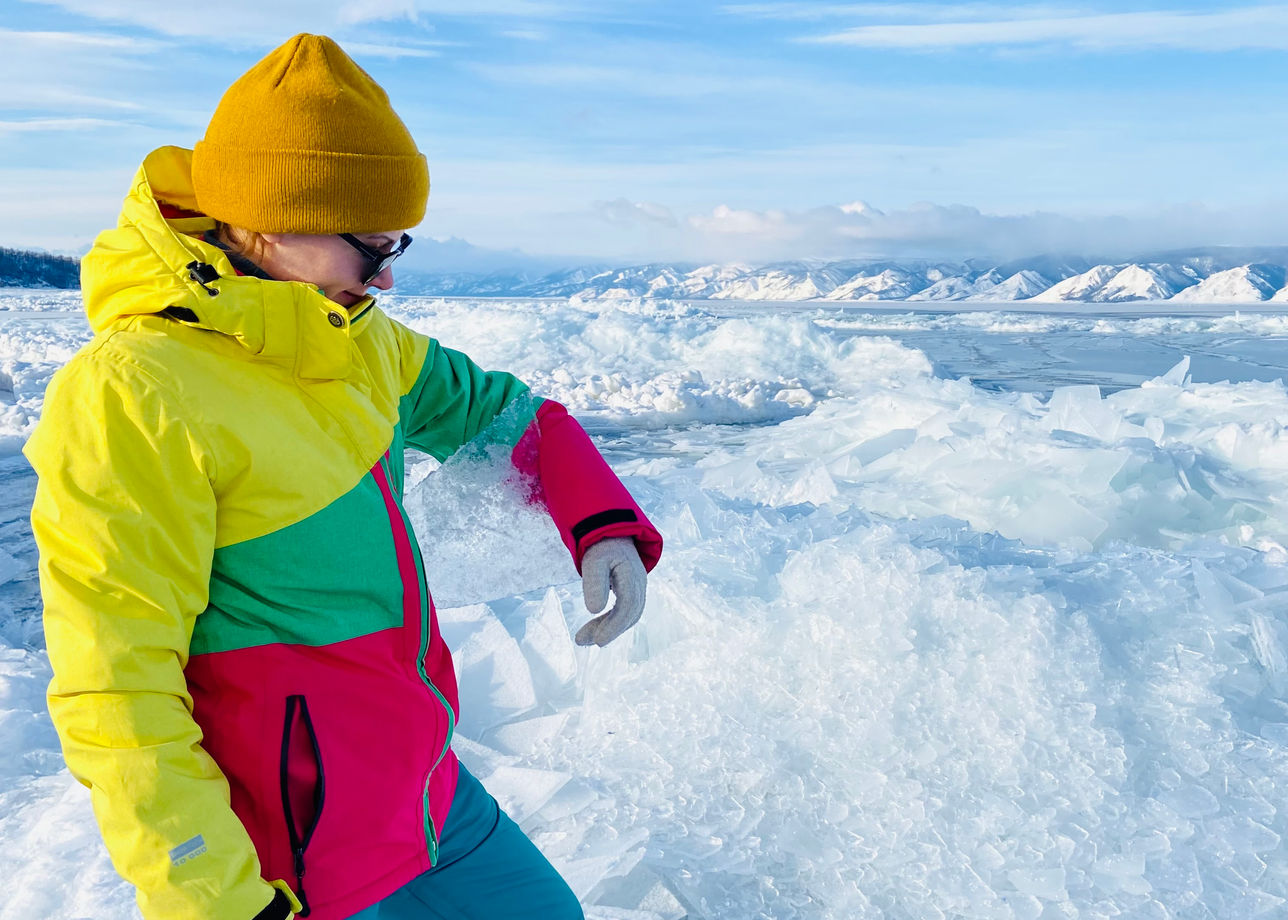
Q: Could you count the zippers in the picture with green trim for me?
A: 1